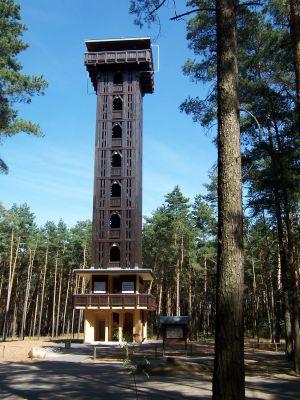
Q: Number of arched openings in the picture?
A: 7